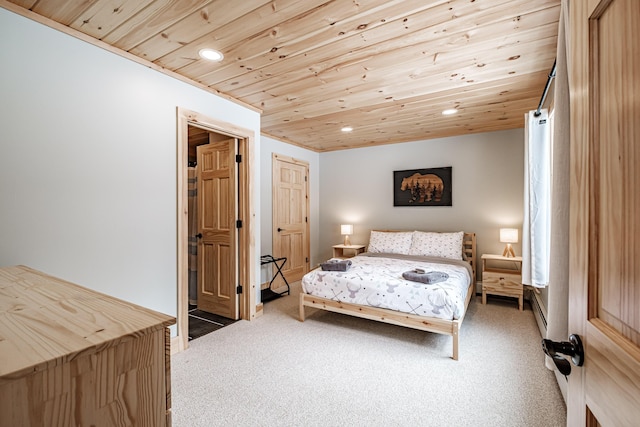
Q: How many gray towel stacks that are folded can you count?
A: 2